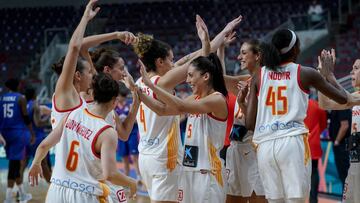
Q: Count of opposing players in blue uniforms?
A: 3